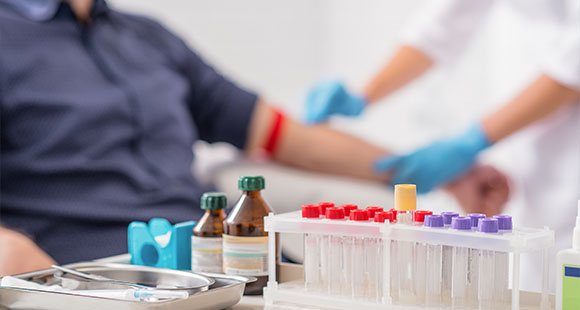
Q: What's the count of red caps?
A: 9